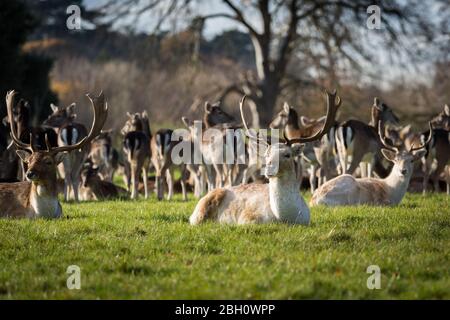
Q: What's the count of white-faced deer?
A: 2